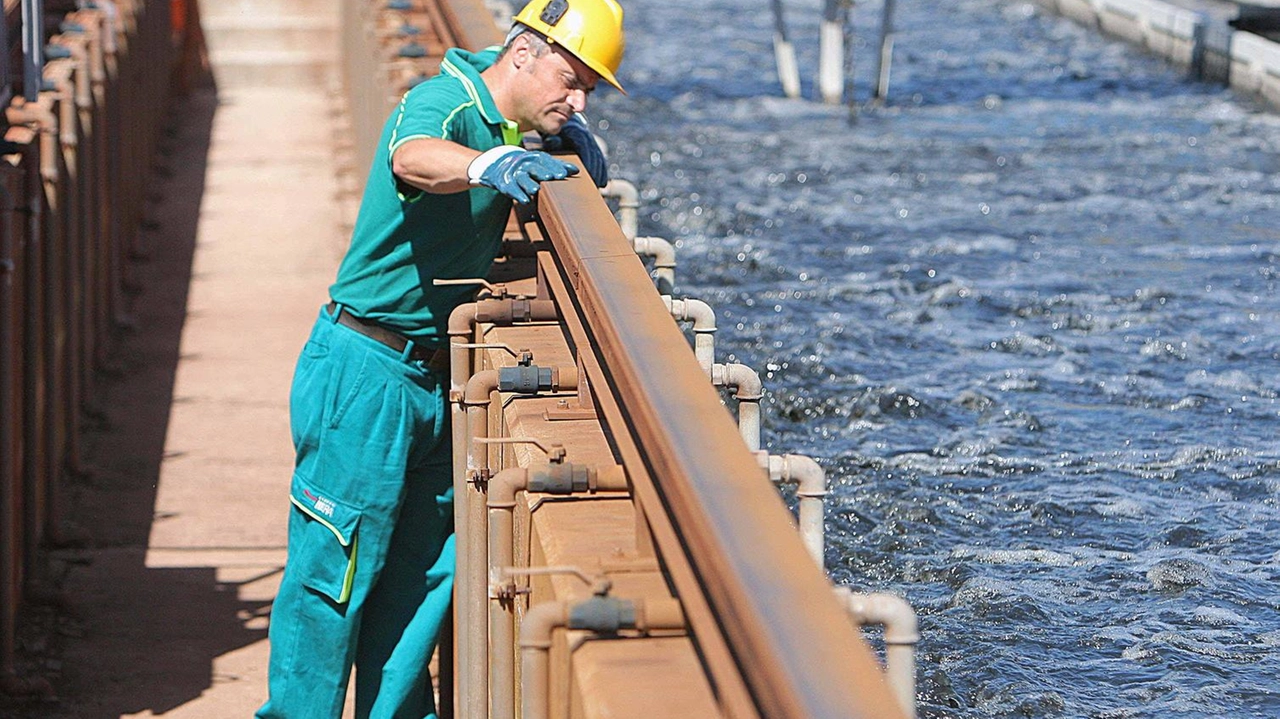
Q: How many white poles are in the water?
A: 3